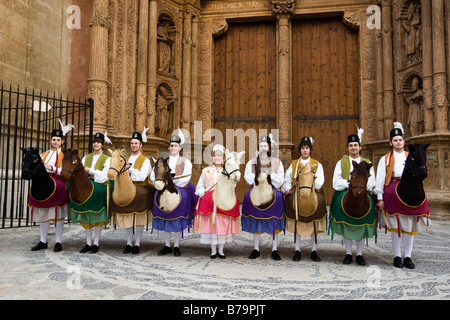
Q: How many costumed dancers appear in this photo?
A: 9